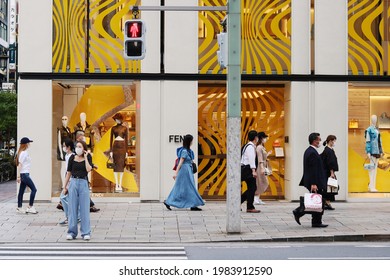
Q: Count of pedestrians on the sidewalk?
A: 9